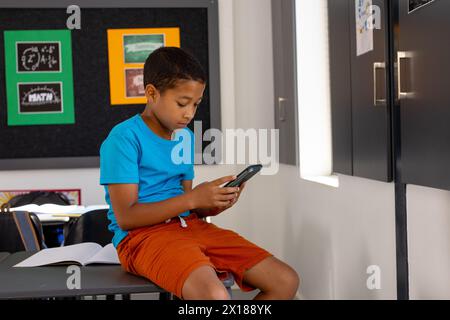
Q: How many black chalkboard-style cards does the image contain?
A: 2